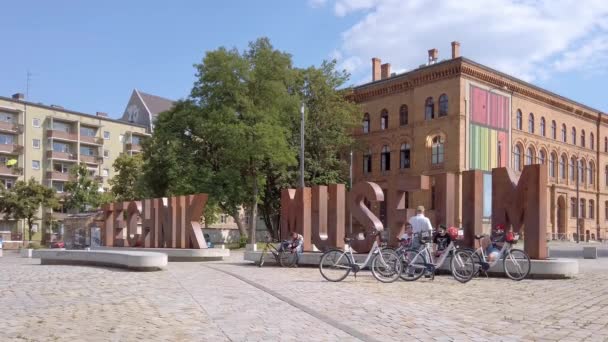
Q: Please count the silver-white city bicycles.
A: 3